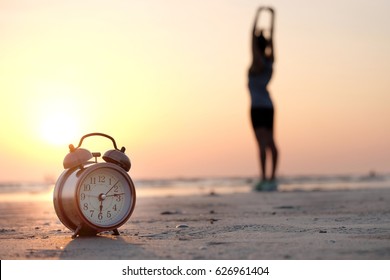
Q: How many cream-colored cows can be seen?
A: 0